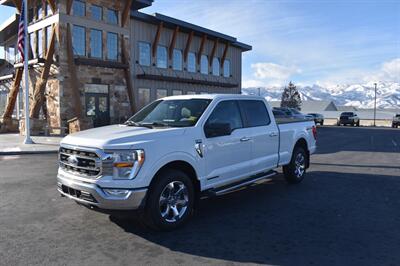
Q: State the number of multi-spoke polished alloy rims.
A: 2